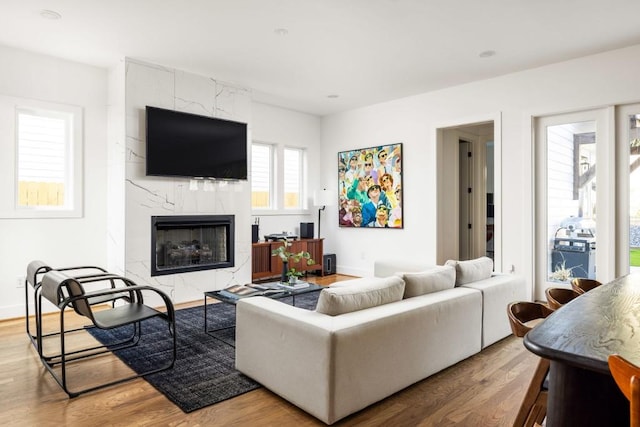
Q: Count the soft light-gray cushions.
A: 3